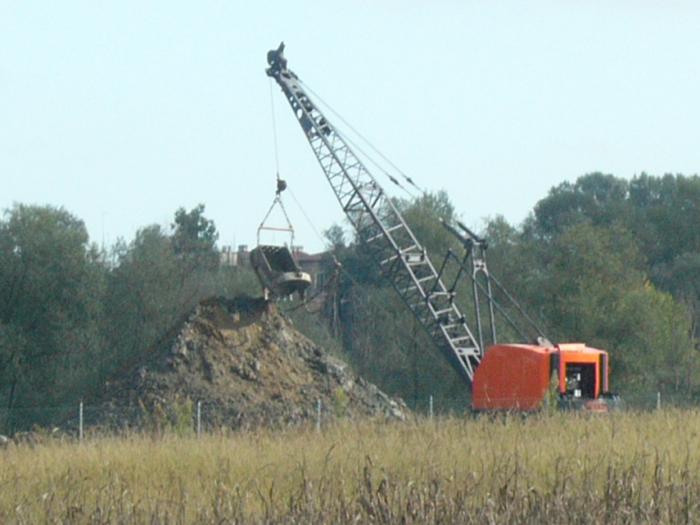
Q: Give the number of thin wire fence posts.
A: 5